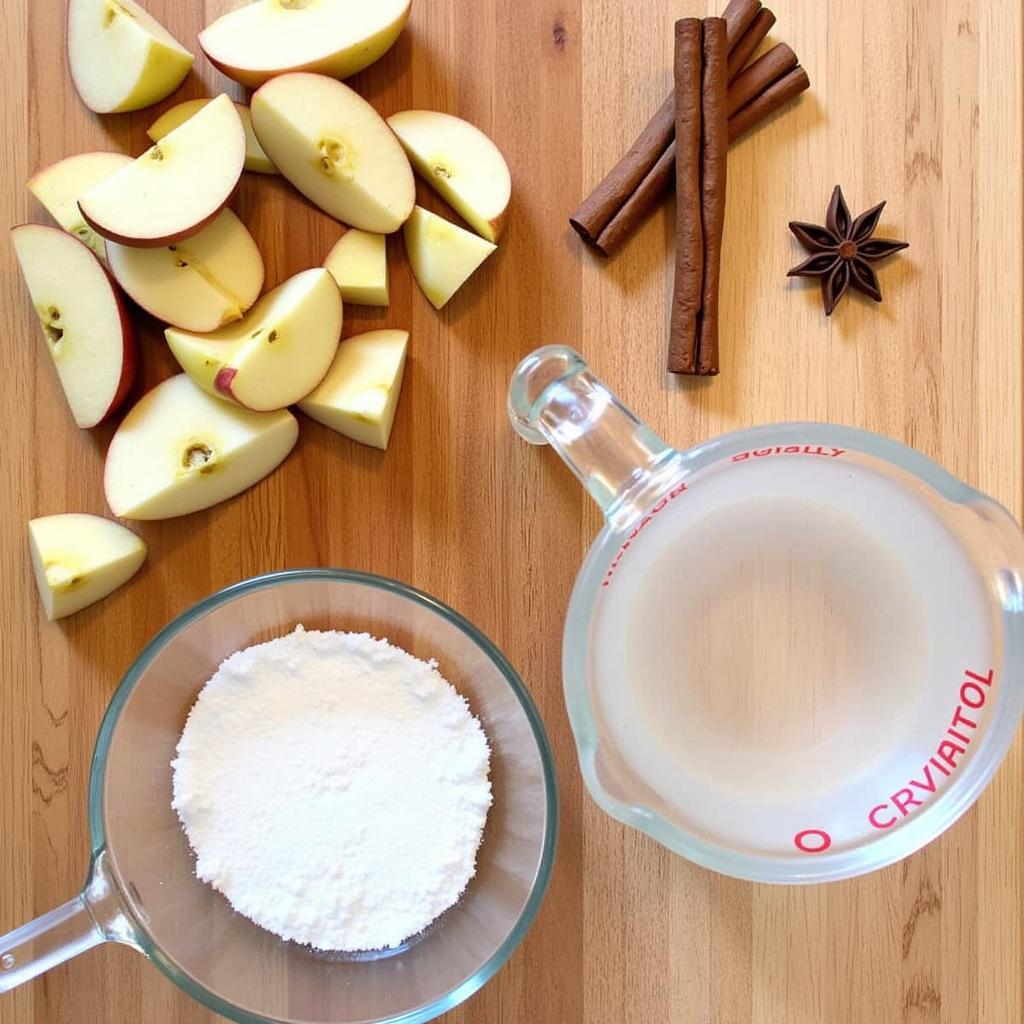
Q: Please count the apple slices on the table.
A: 15